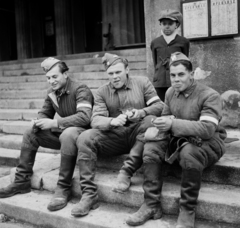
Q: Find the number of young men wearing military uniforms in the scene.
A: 3